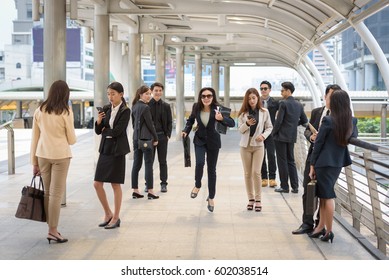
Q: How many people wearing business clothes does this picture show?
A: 10